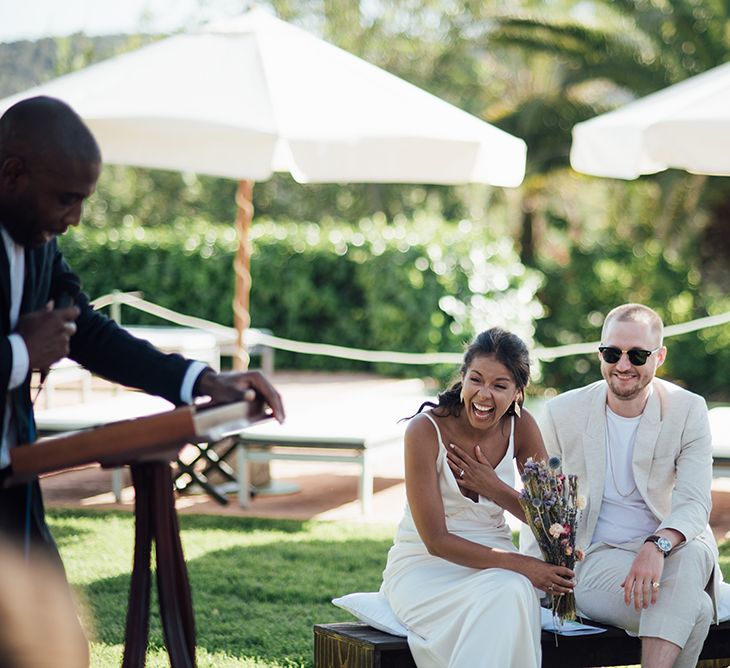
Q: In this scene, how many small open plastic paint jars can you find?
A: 0